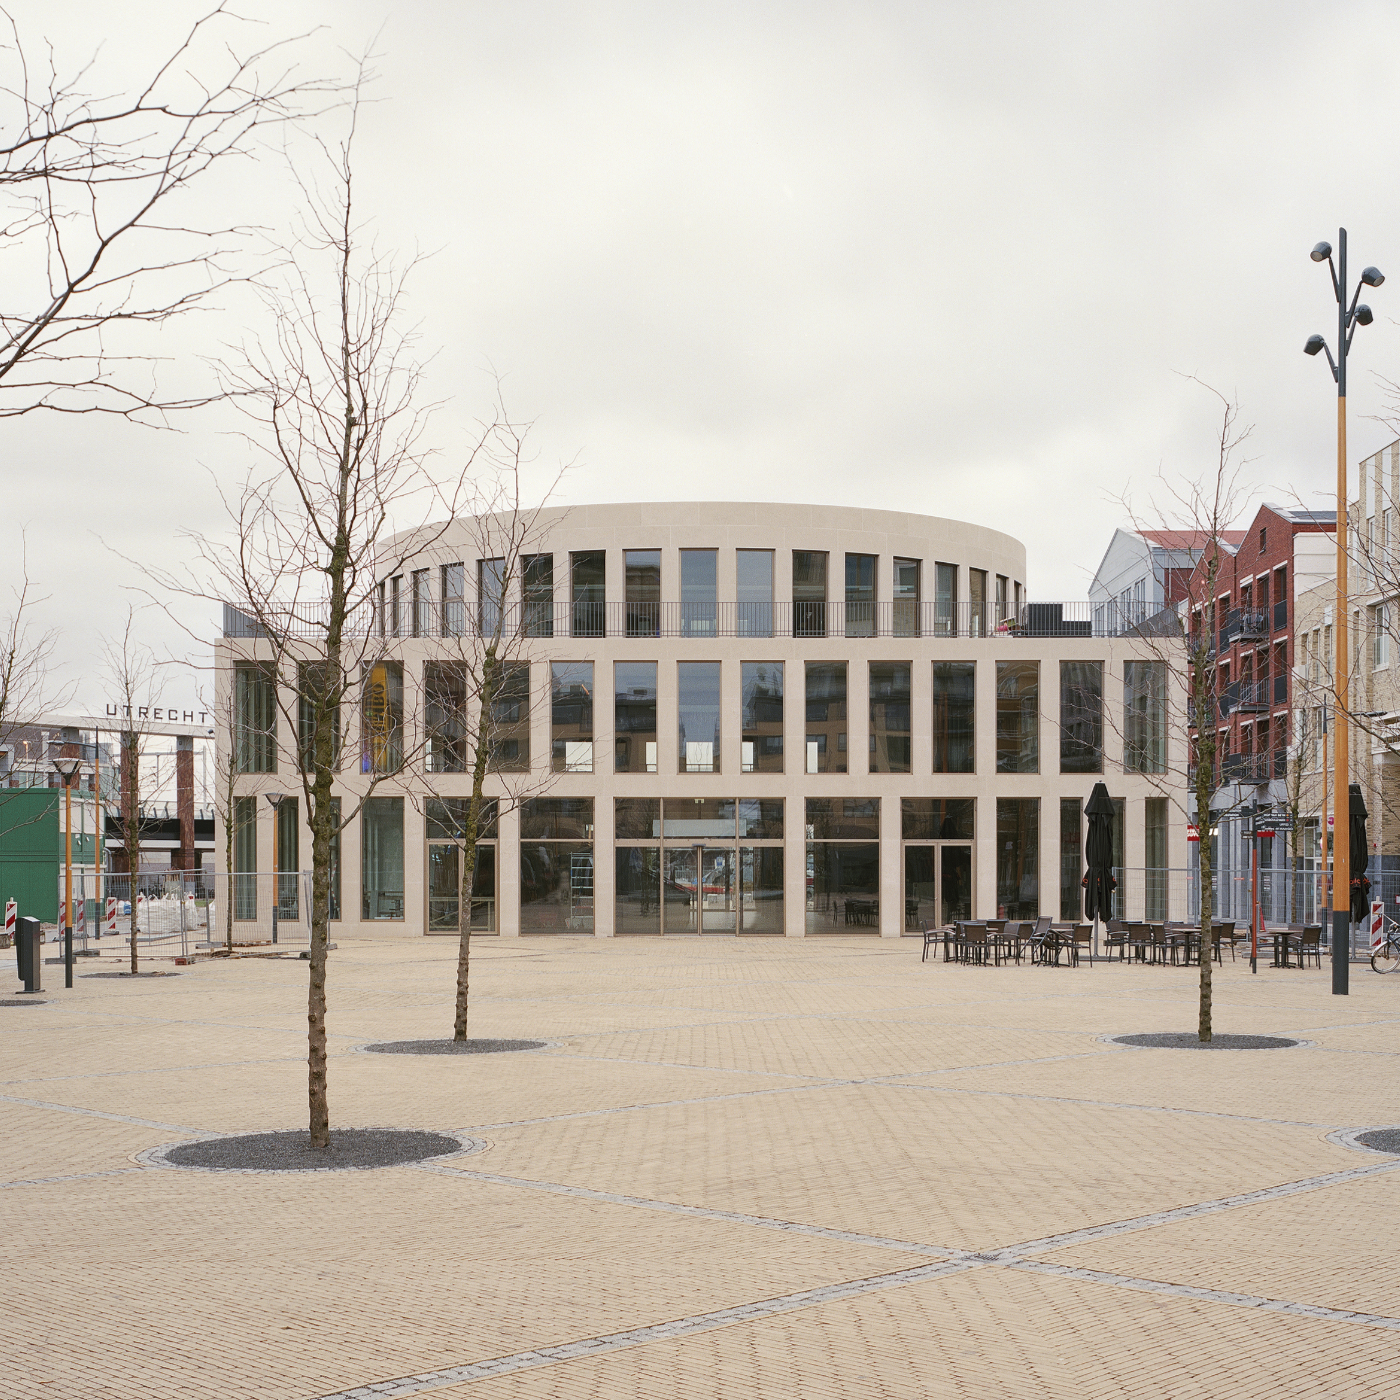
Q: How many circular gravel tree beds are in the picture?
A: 6